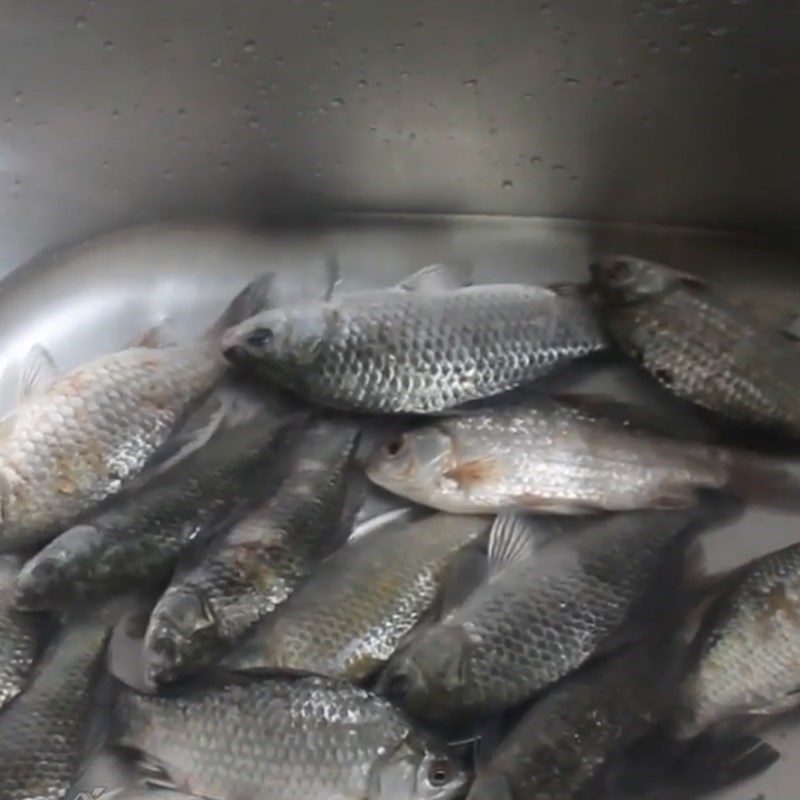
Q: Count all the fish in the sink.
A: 13